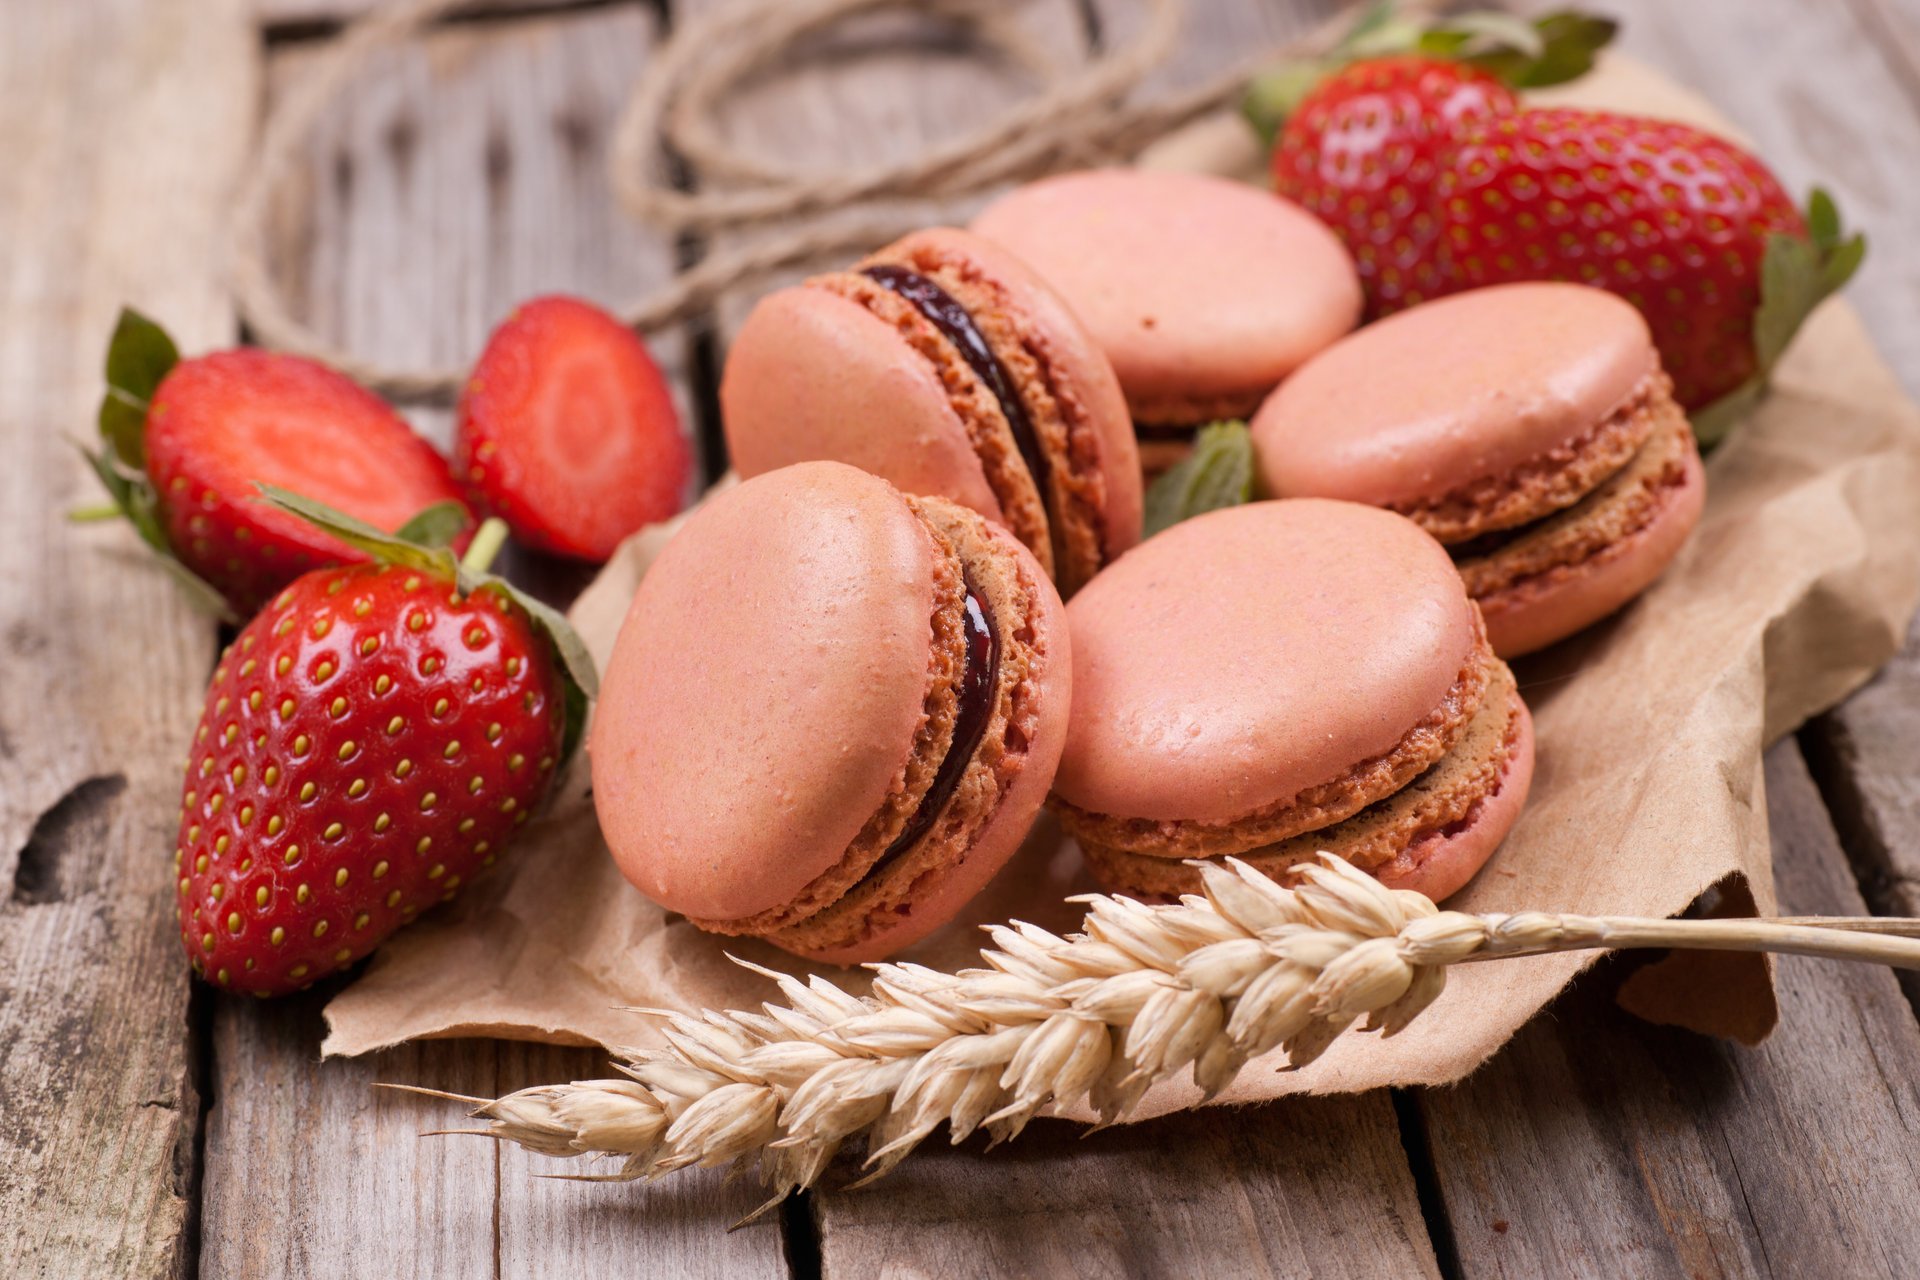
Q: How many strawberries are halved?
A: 2